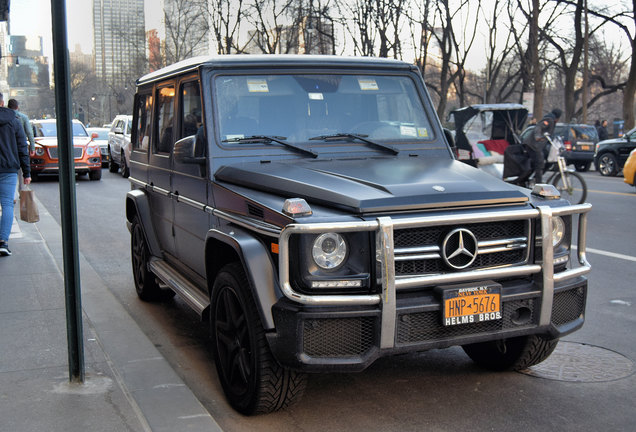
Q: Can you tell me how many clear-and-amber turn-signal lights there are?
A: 2